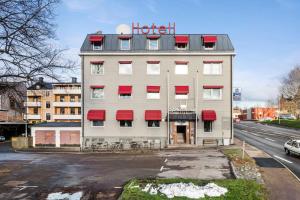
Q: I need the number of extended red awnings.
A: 10